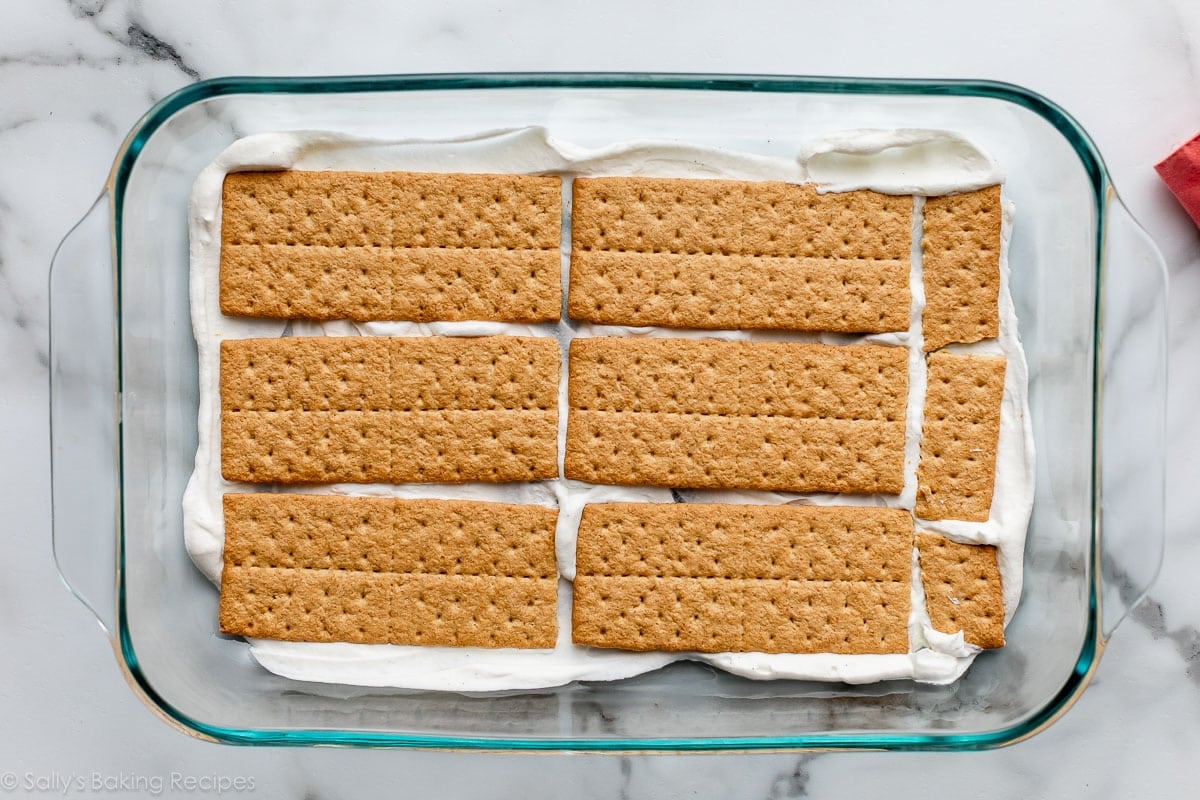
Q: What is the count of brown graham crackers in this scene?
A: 9